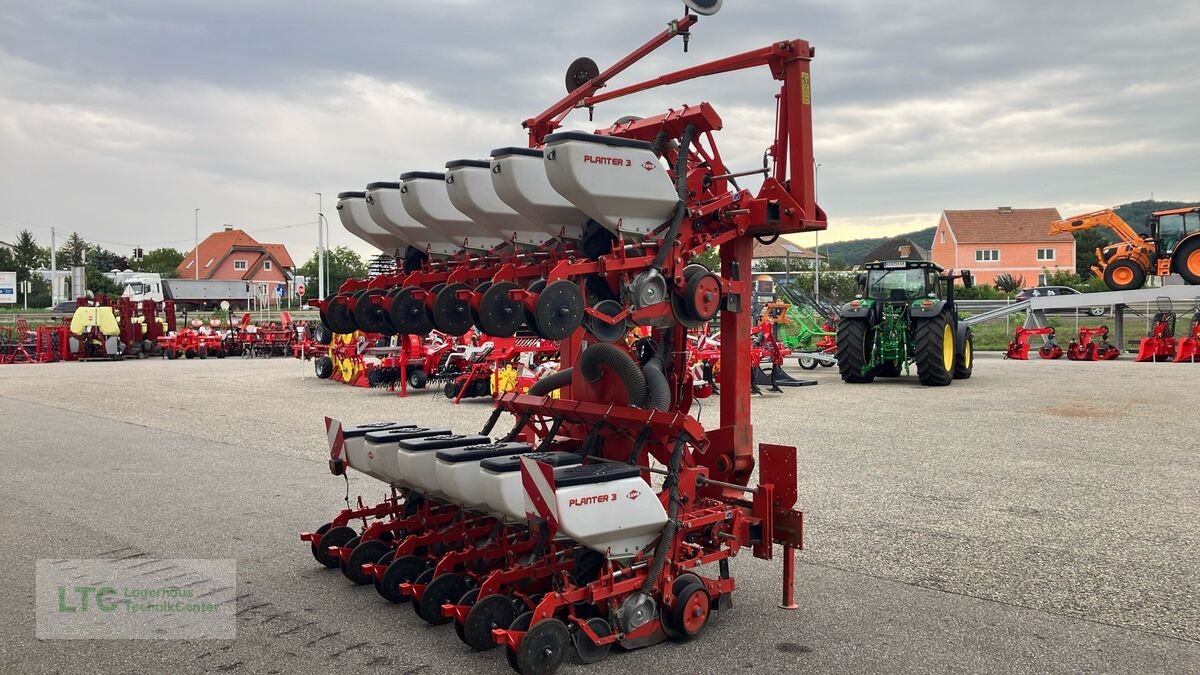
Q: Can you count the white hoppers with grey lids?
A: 12